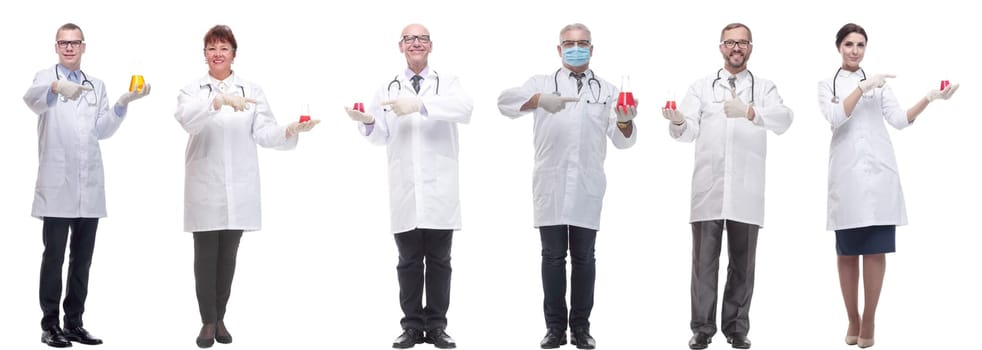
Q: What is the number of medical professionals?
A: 6